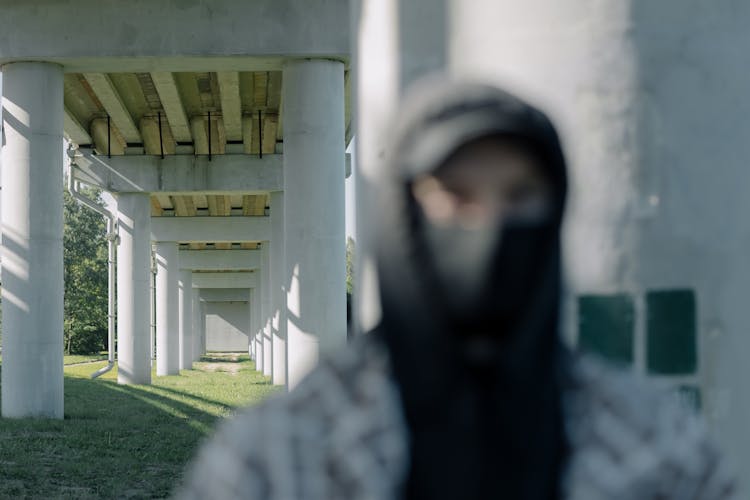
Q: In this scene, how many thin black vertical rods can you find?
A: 4